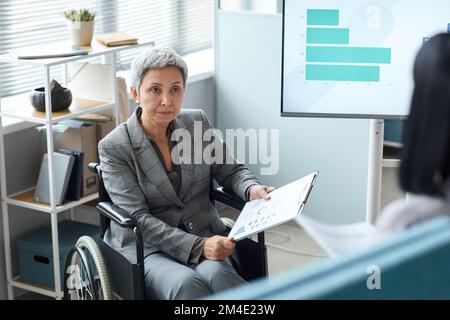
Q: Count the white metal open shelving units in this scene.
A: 1